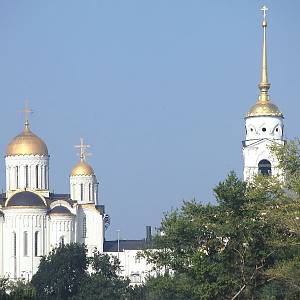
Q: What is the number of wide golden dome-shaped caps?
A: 3